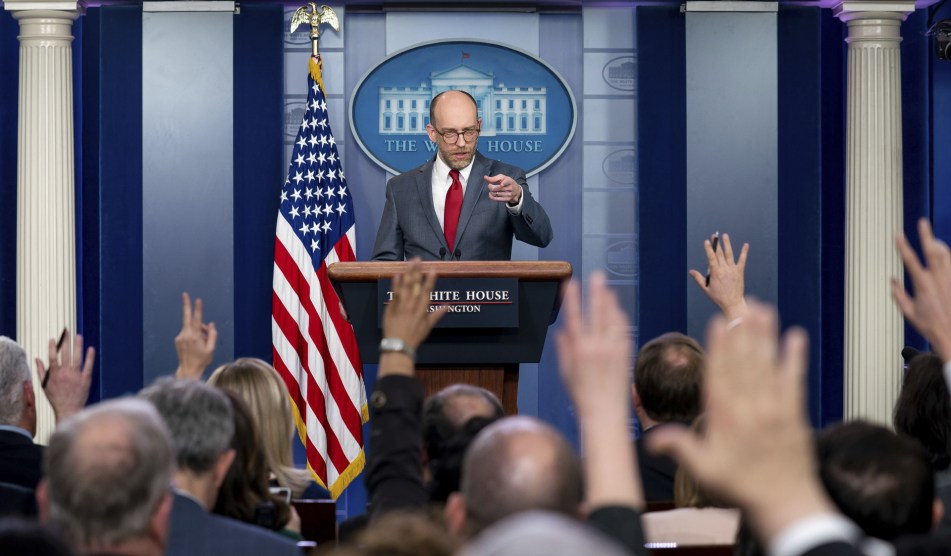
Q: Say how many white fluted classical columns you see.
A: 2